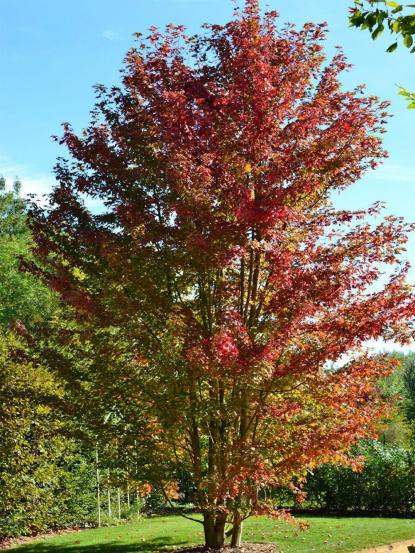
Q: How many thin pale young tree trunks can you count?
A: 5